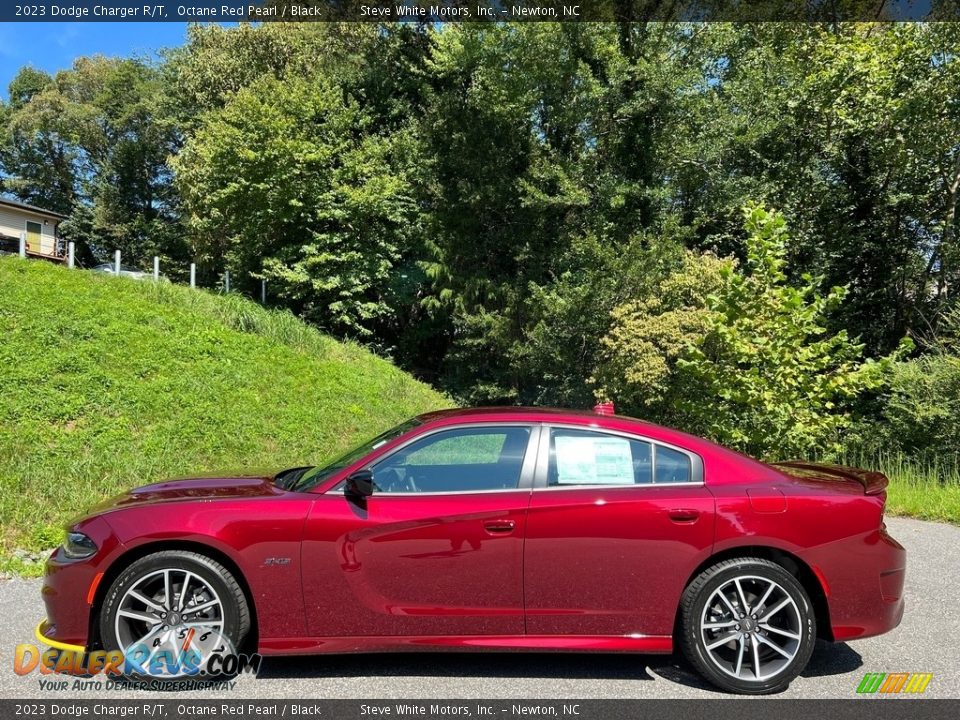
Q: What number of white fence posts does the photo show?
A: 7